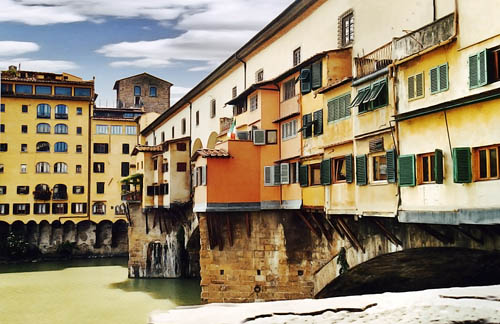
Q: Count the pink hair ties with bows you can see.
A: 0